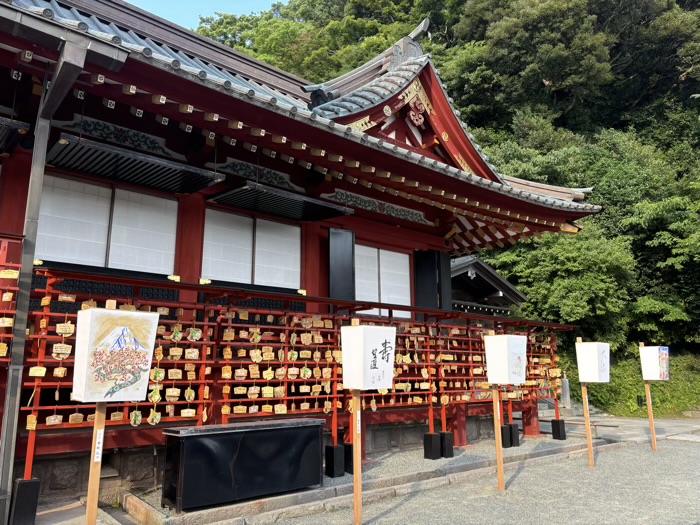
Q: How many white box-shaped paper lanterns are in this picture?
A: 5